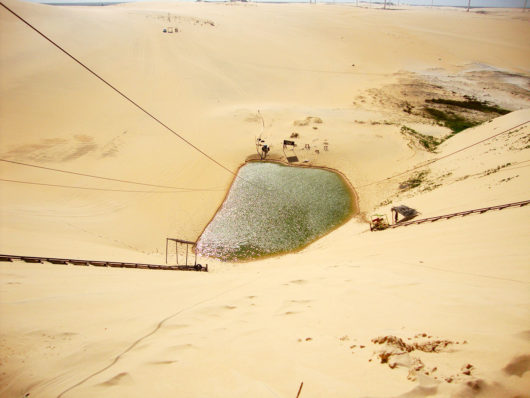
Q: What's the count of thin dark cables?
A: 4